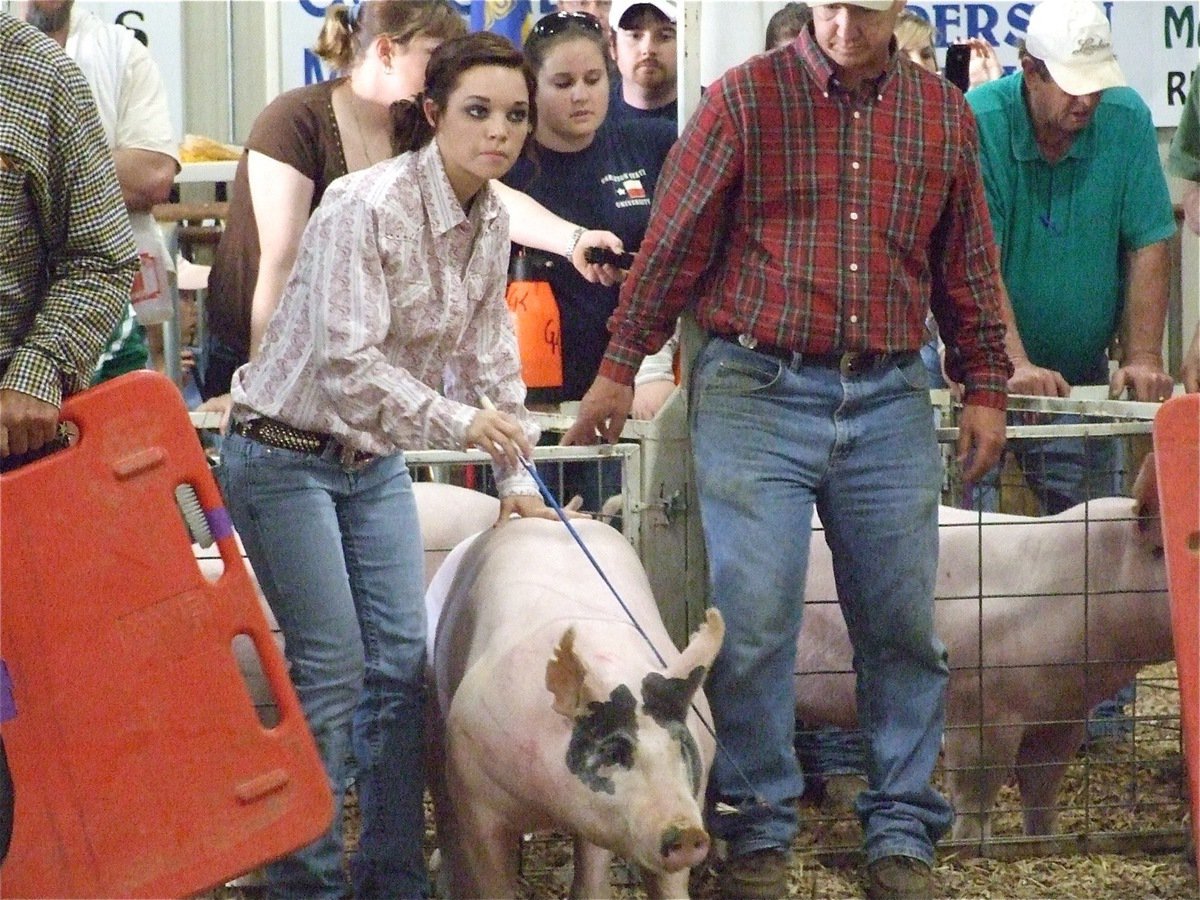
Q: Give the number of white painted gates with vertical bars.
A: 2